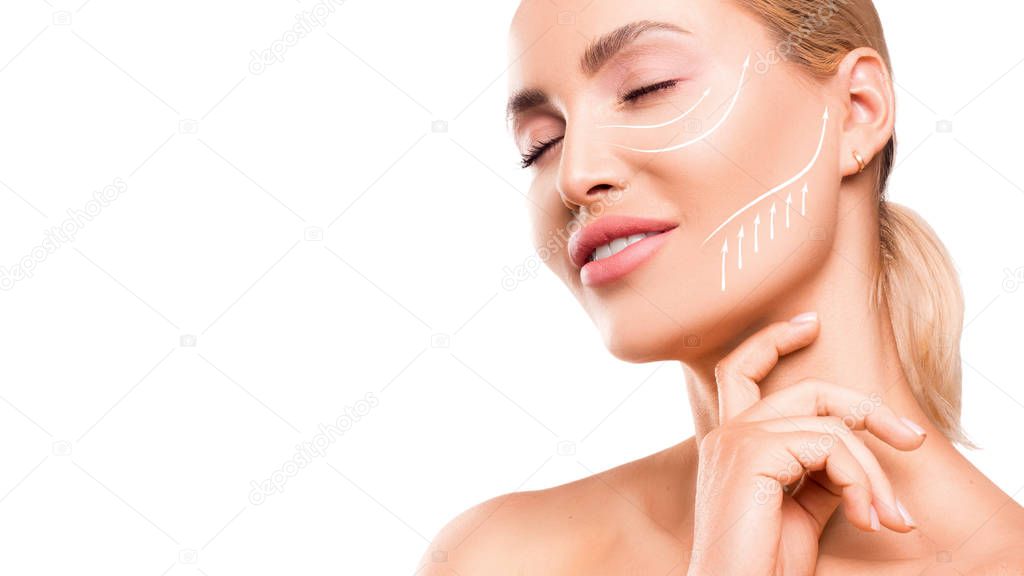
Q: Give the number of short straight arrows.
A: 6